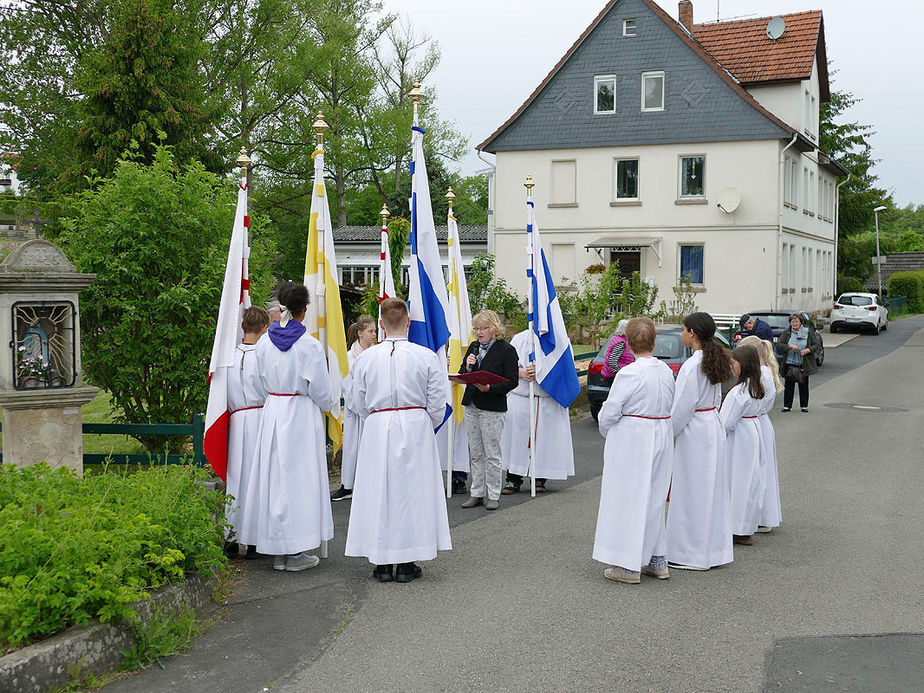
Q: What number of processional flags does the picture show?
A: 6